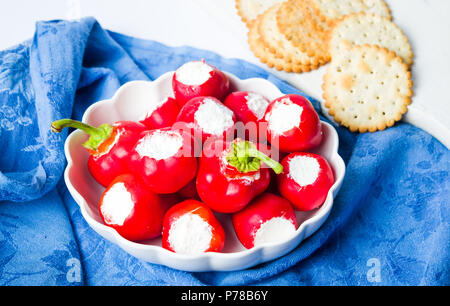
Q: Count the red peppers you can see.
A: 12